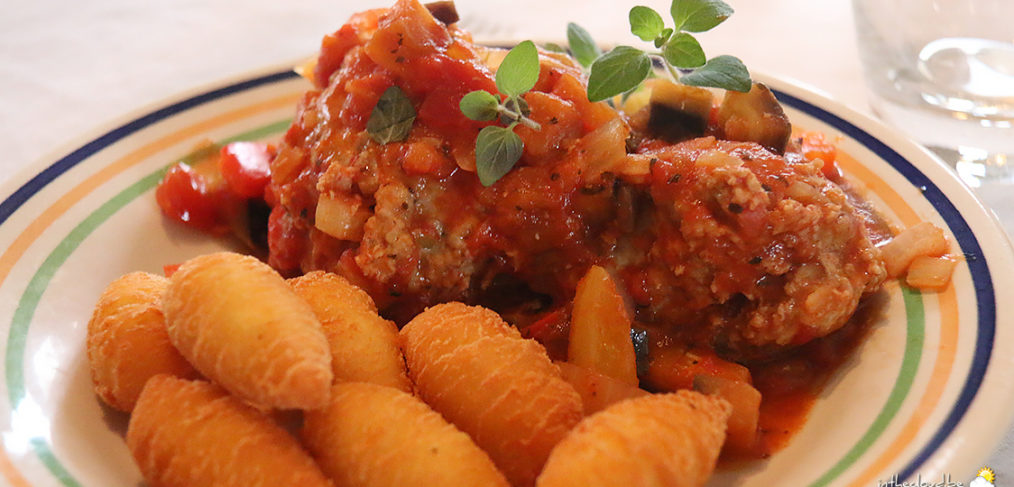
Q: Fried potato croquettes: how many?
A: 7